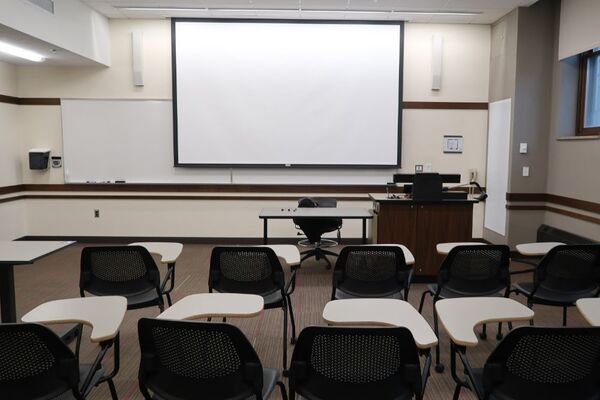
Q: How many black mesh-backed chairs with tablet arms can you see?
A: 9